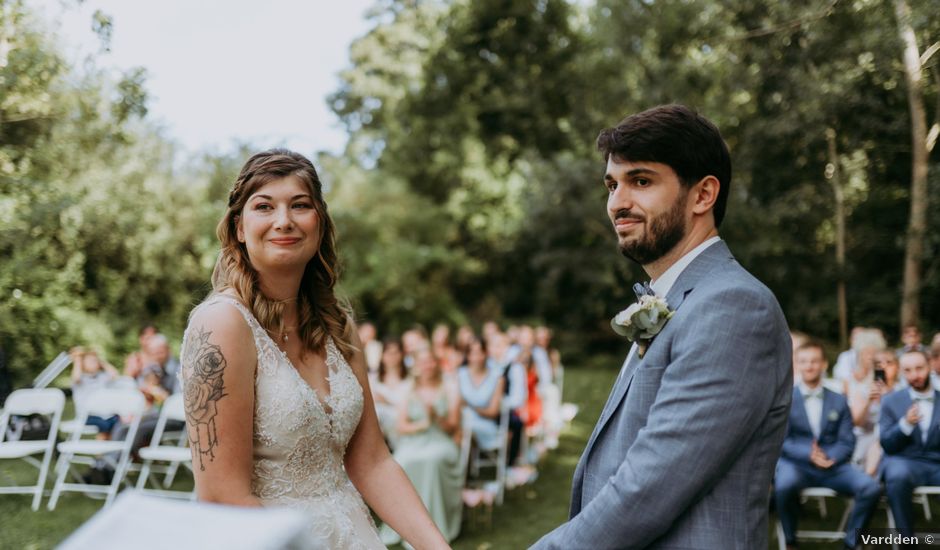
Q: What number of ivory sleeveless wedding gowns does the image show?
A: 1